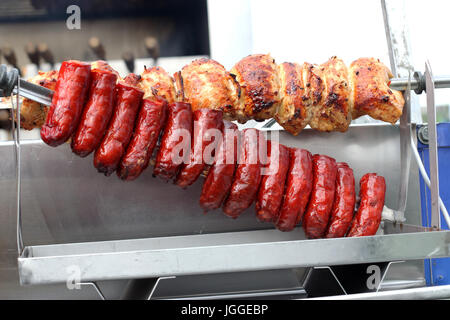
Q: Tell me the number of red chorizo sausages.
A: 13